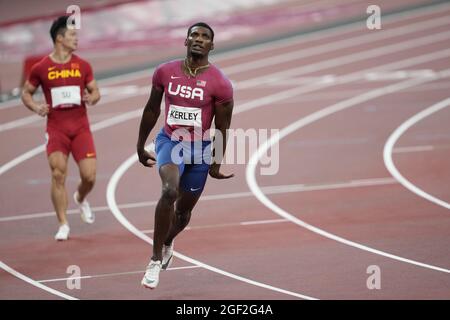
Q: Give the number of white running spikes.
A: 4